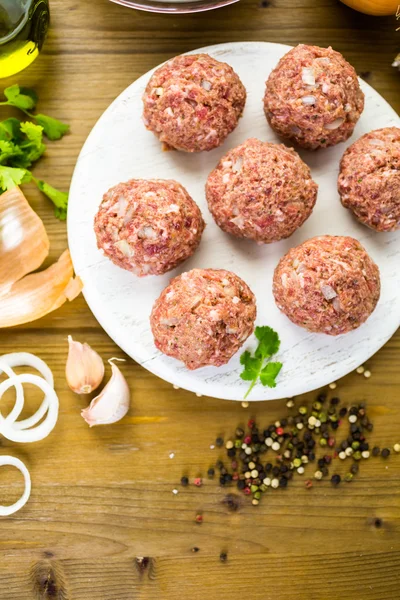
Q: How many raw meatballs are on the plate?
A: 7